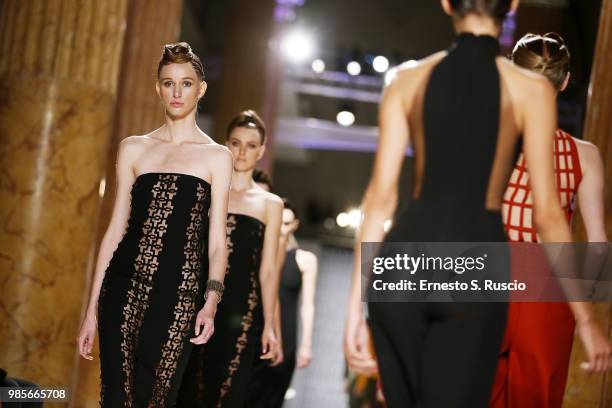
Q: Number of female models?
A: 6